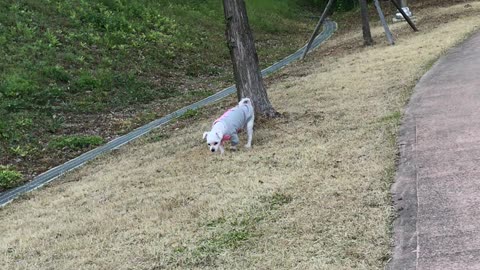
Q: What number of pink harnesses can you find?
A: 1